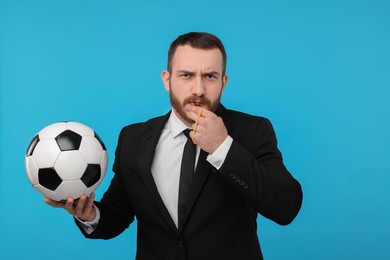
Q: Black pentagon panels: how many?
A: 5